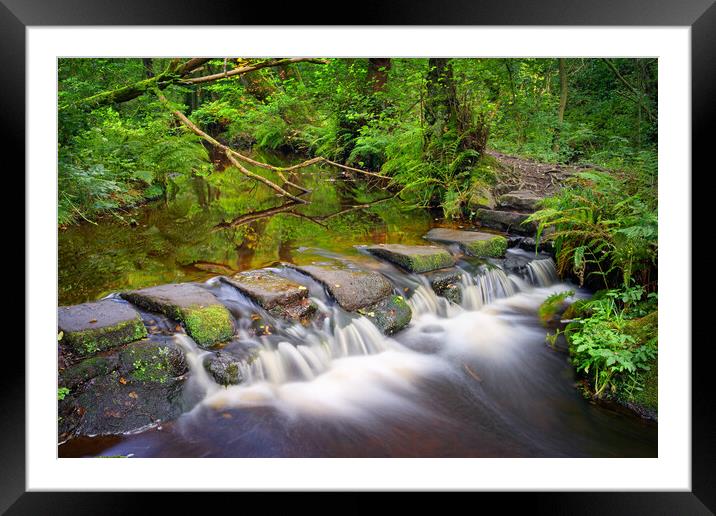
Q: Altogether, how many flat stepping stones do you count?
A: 6